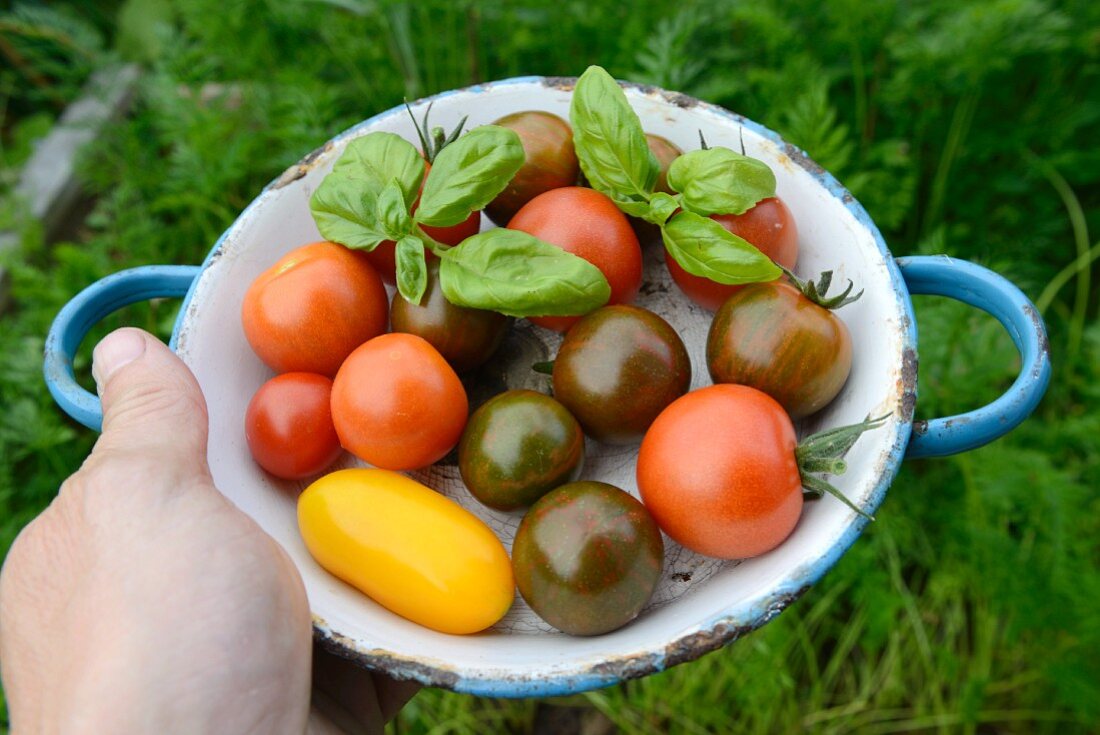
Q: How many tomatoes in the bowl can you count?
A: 15